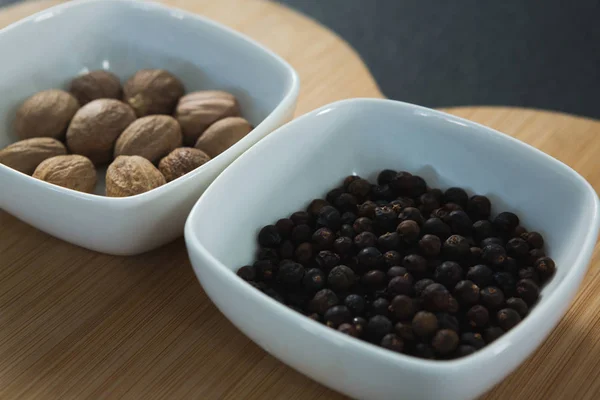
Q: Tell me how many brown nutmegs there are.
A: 11